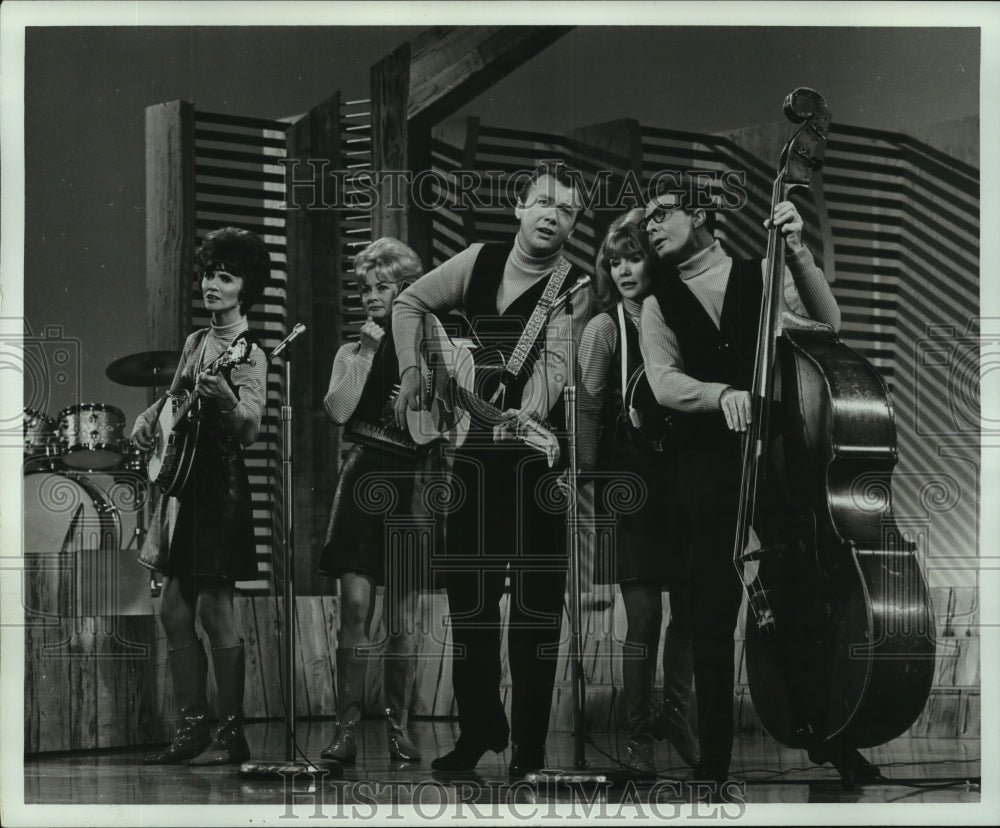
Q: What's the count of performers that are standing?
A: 5